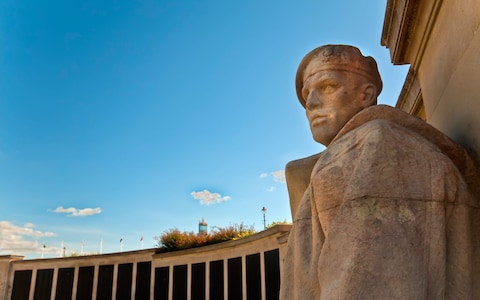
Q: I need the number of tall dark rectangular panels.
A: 14